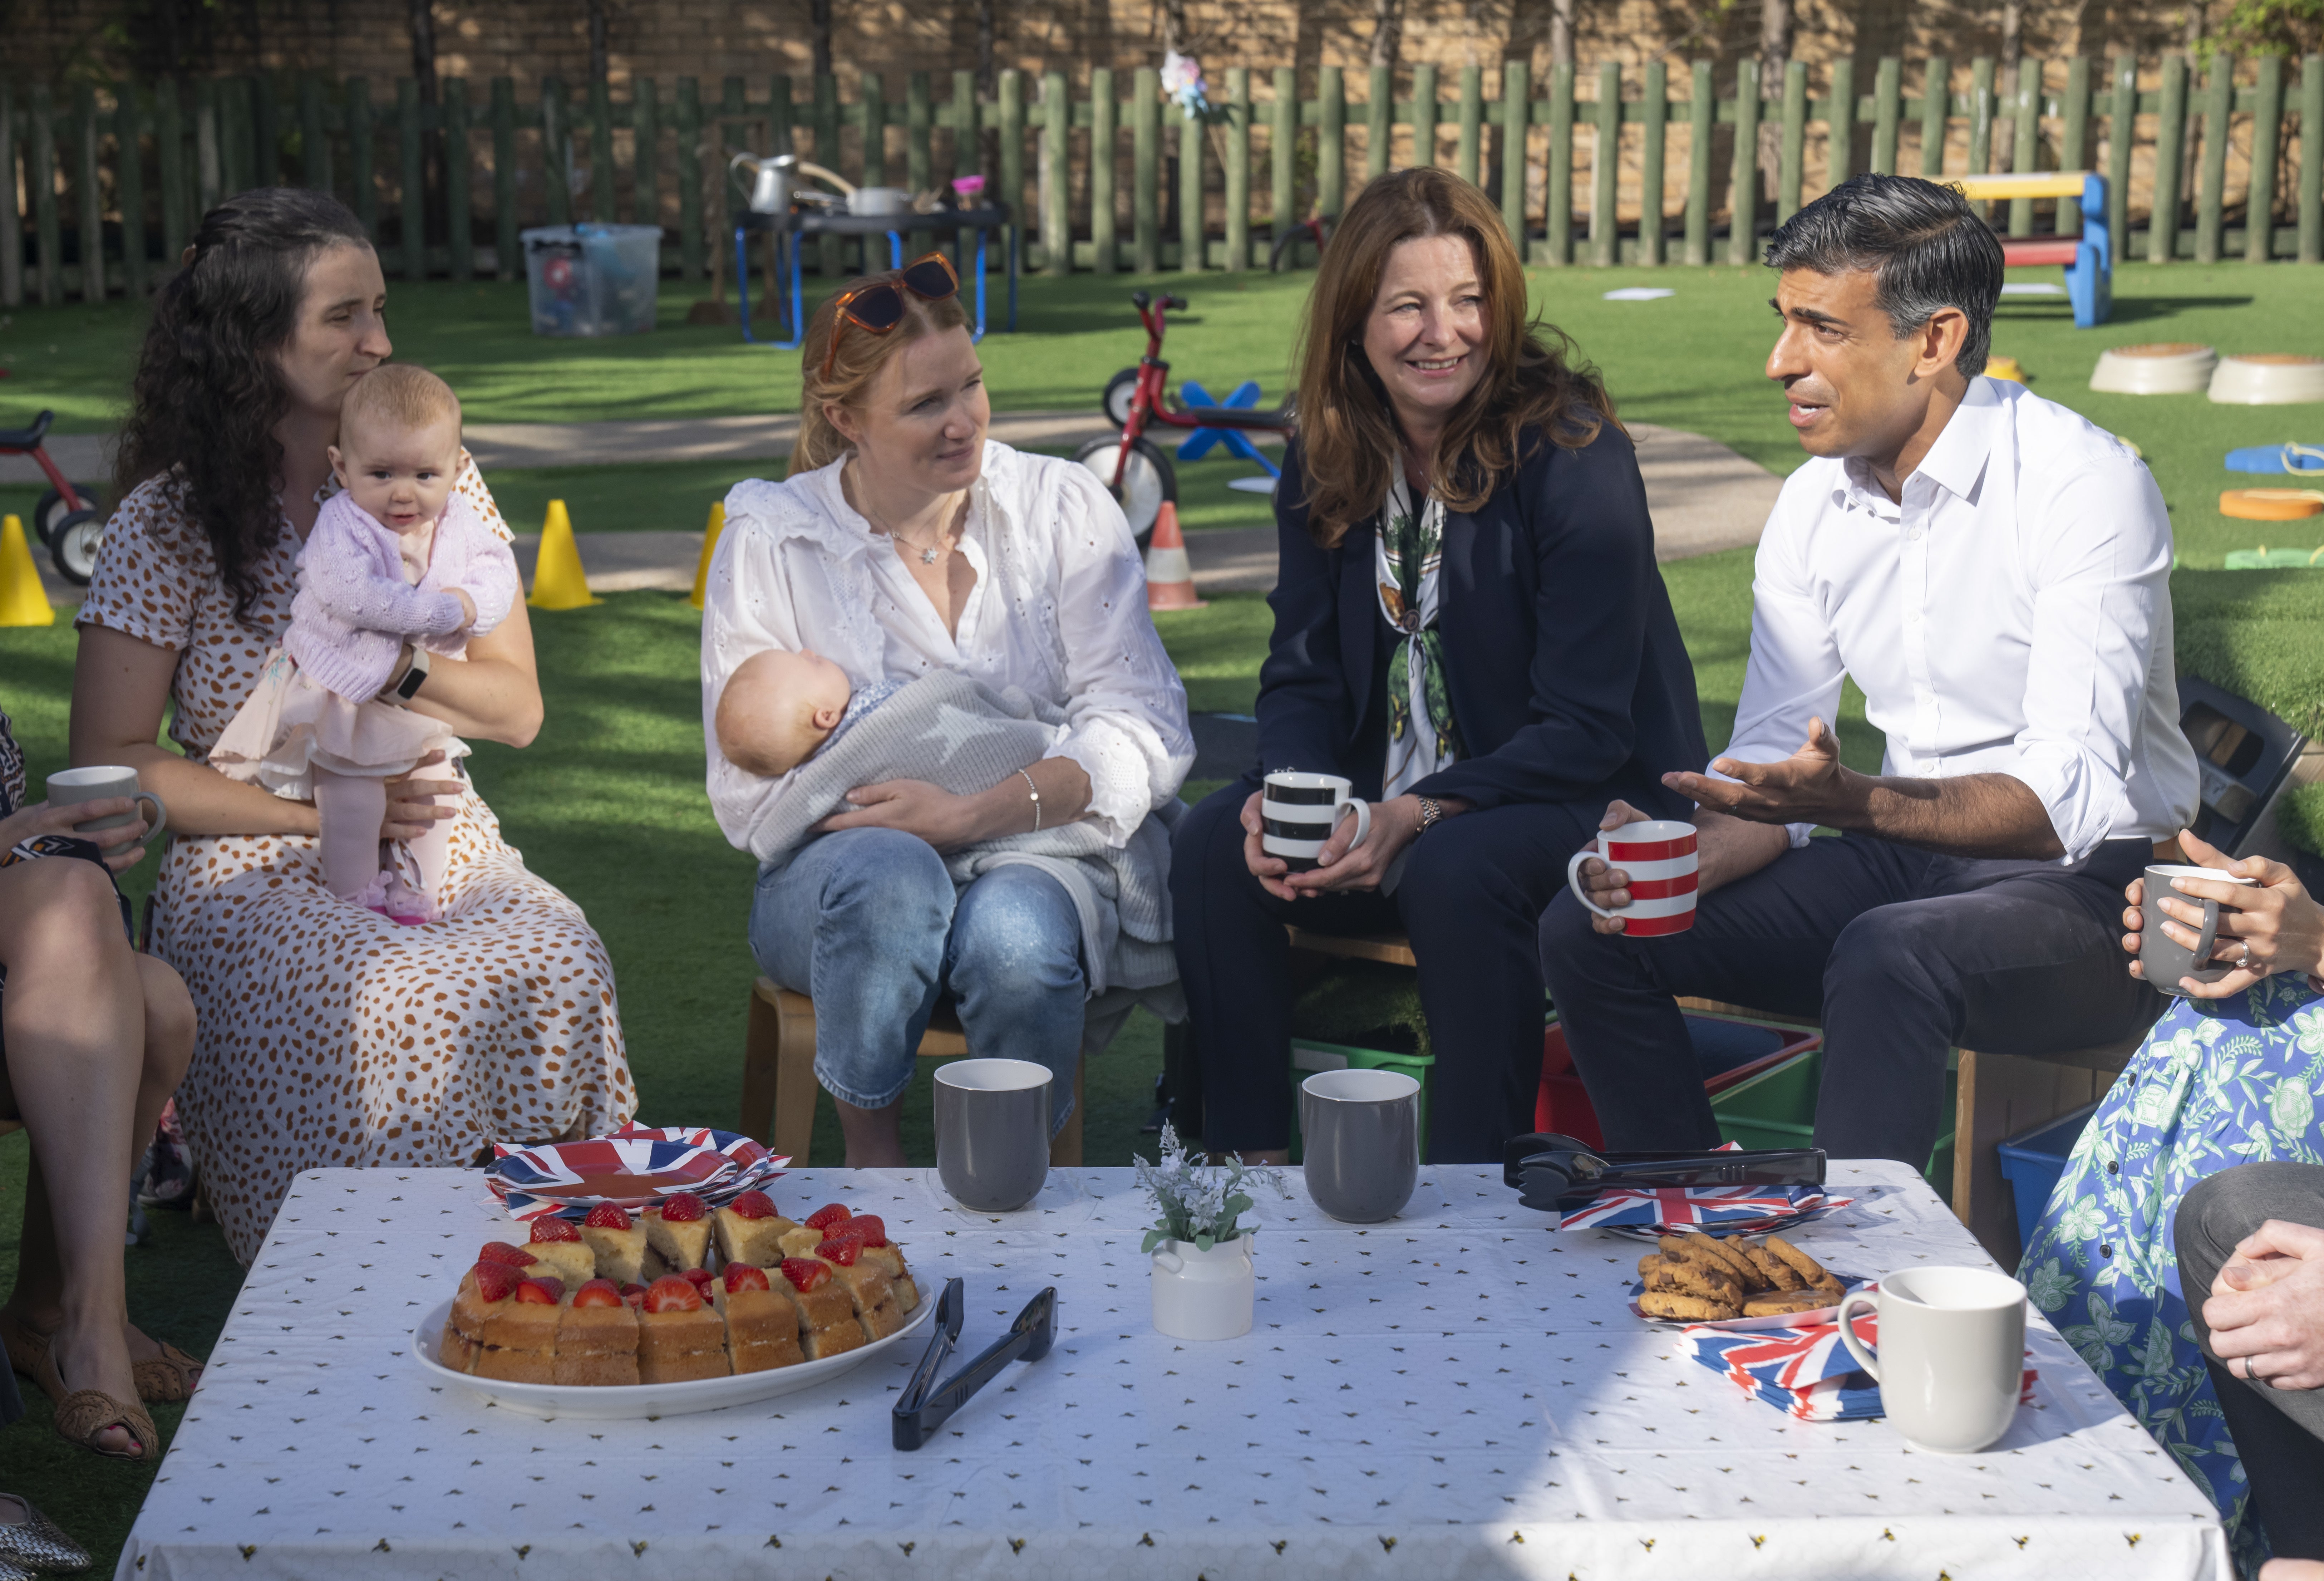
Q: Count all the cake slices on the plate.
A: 14